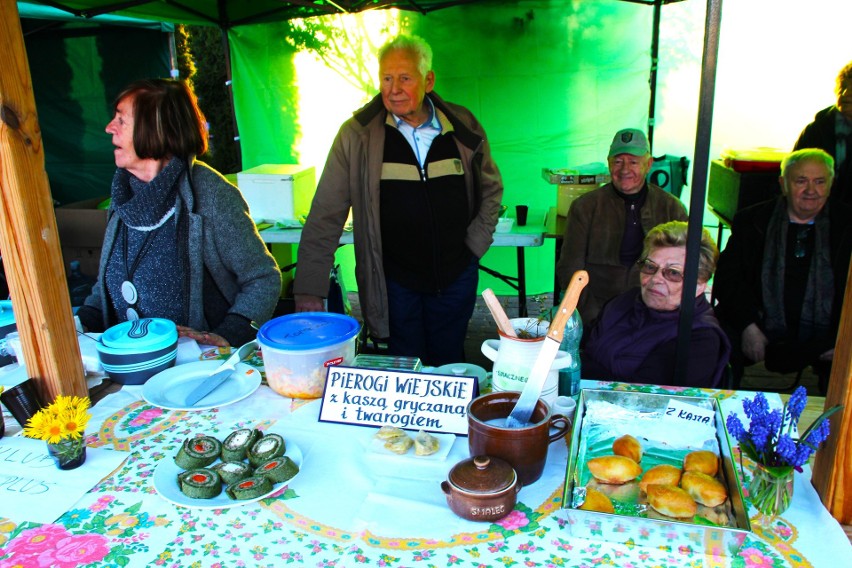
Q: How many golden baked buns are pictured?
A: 7